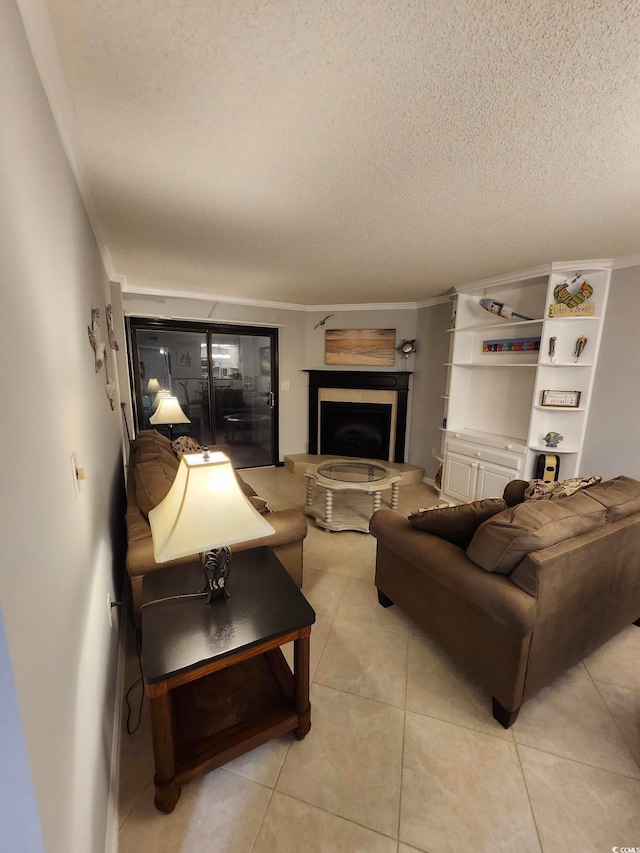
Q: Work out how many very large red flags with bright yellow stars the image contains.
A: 0